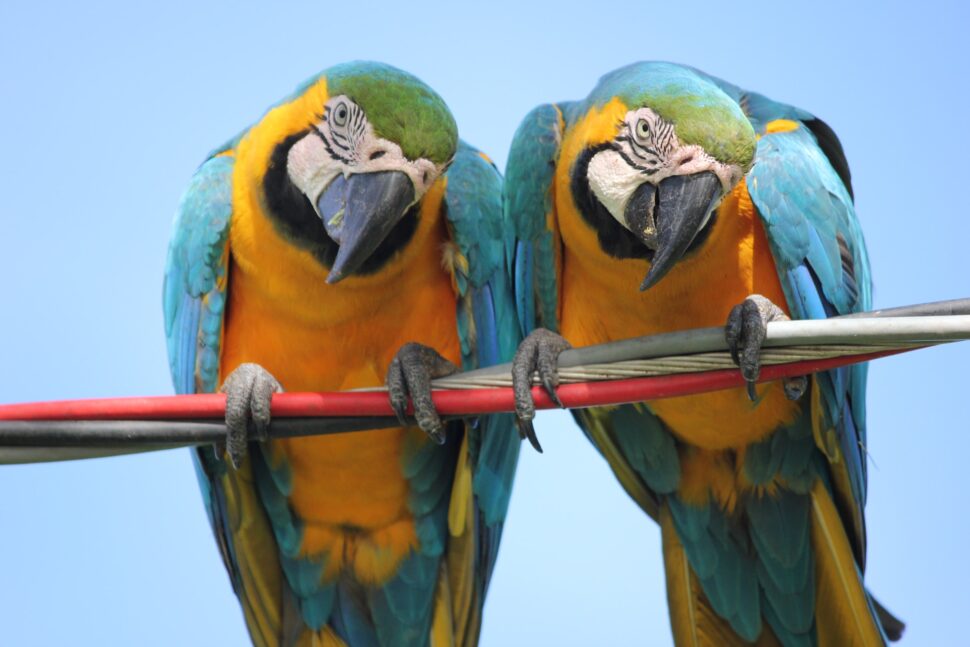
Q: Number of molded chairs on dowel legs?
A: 0